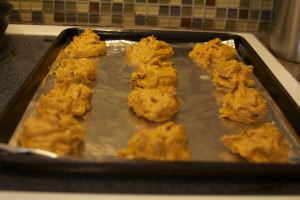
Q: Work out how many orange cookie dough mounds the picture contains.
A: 12